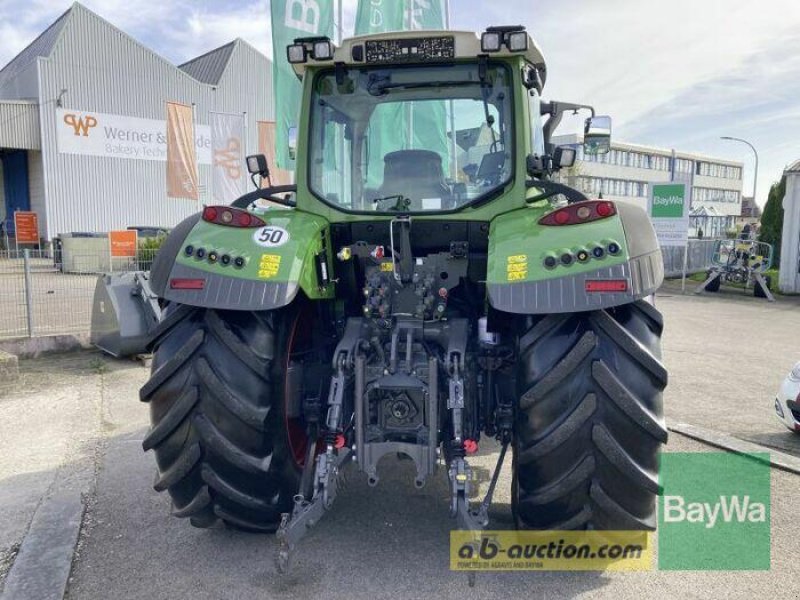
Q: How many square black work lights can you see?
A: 6